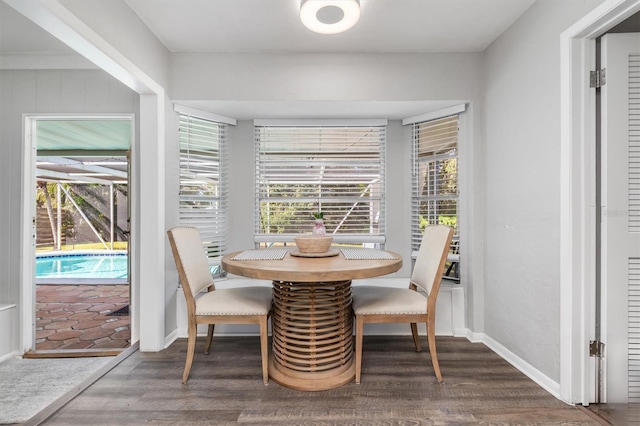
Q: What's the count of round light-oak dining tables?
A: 1